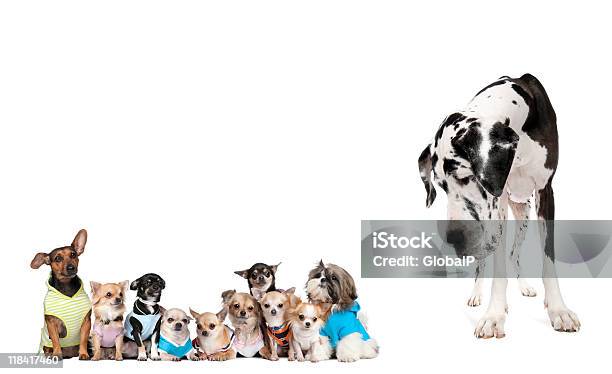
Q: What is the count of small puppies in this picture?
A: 10